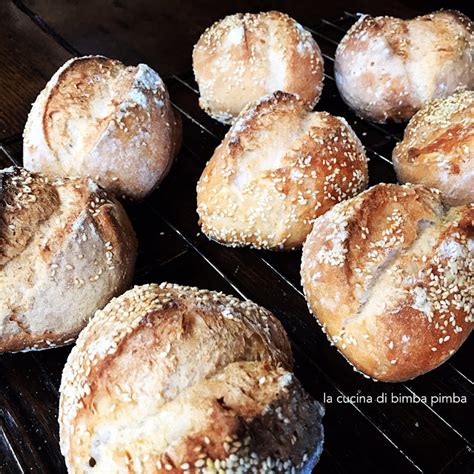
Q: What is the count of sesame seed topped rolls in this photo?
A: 8